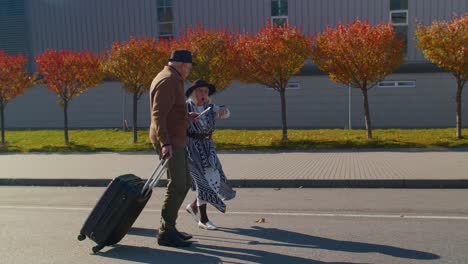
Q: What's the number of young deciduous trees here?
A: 7